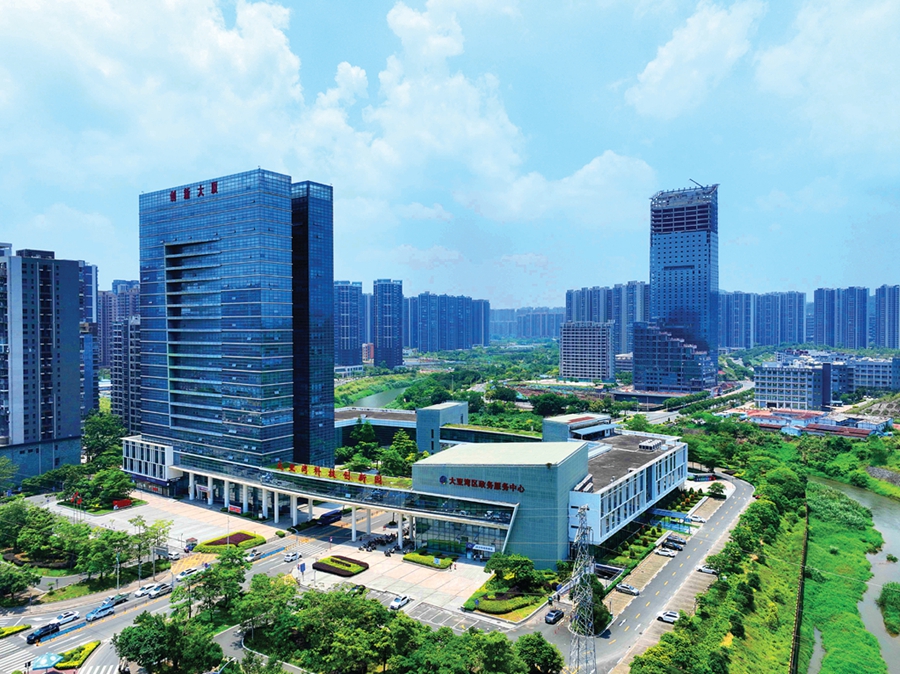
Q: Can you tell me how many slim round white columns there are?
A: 13